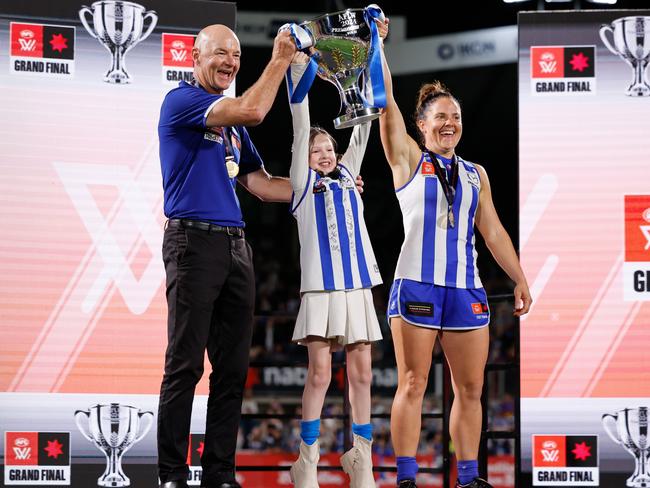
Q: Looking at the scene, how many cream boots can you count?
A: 2